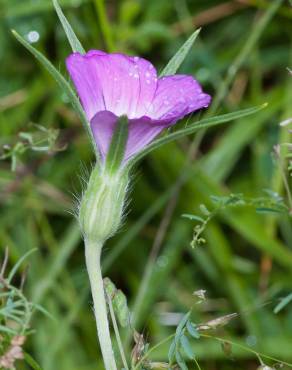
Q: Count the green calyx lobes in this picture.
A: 5